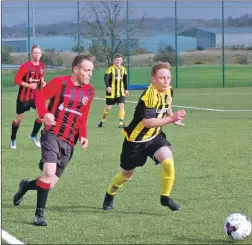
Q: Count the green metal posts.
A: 5